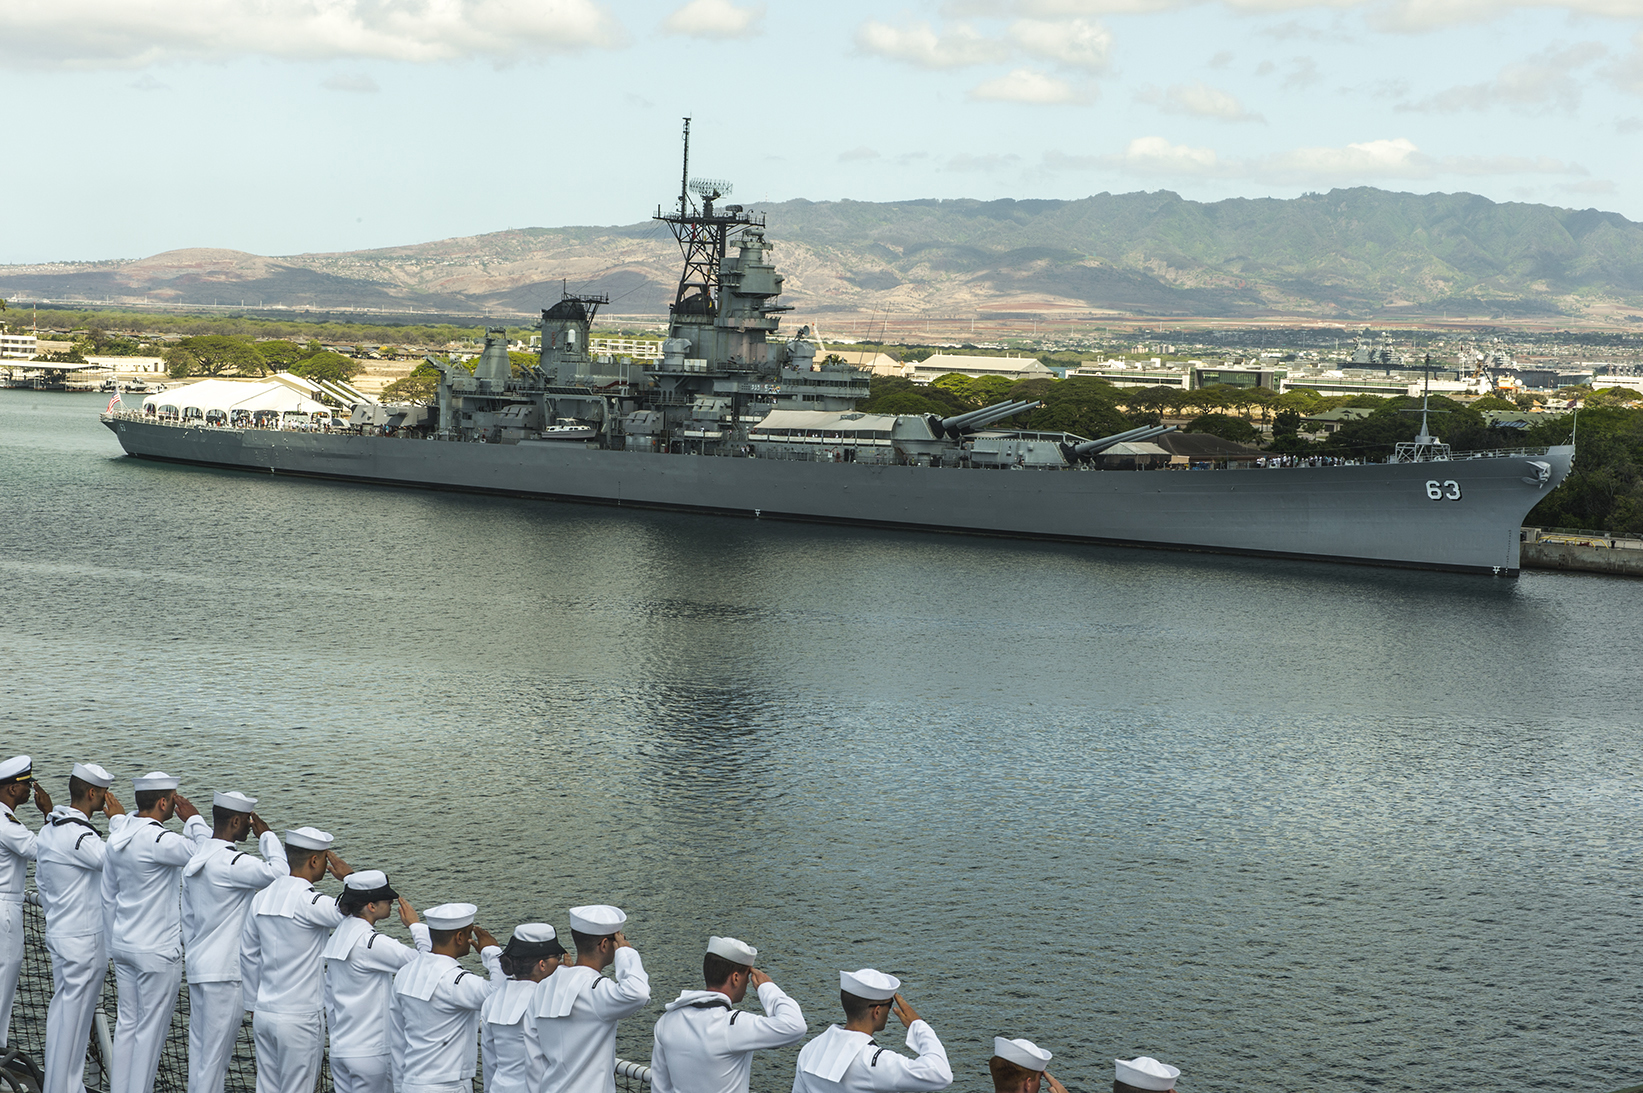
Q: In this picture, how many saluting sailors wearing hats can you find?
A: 13